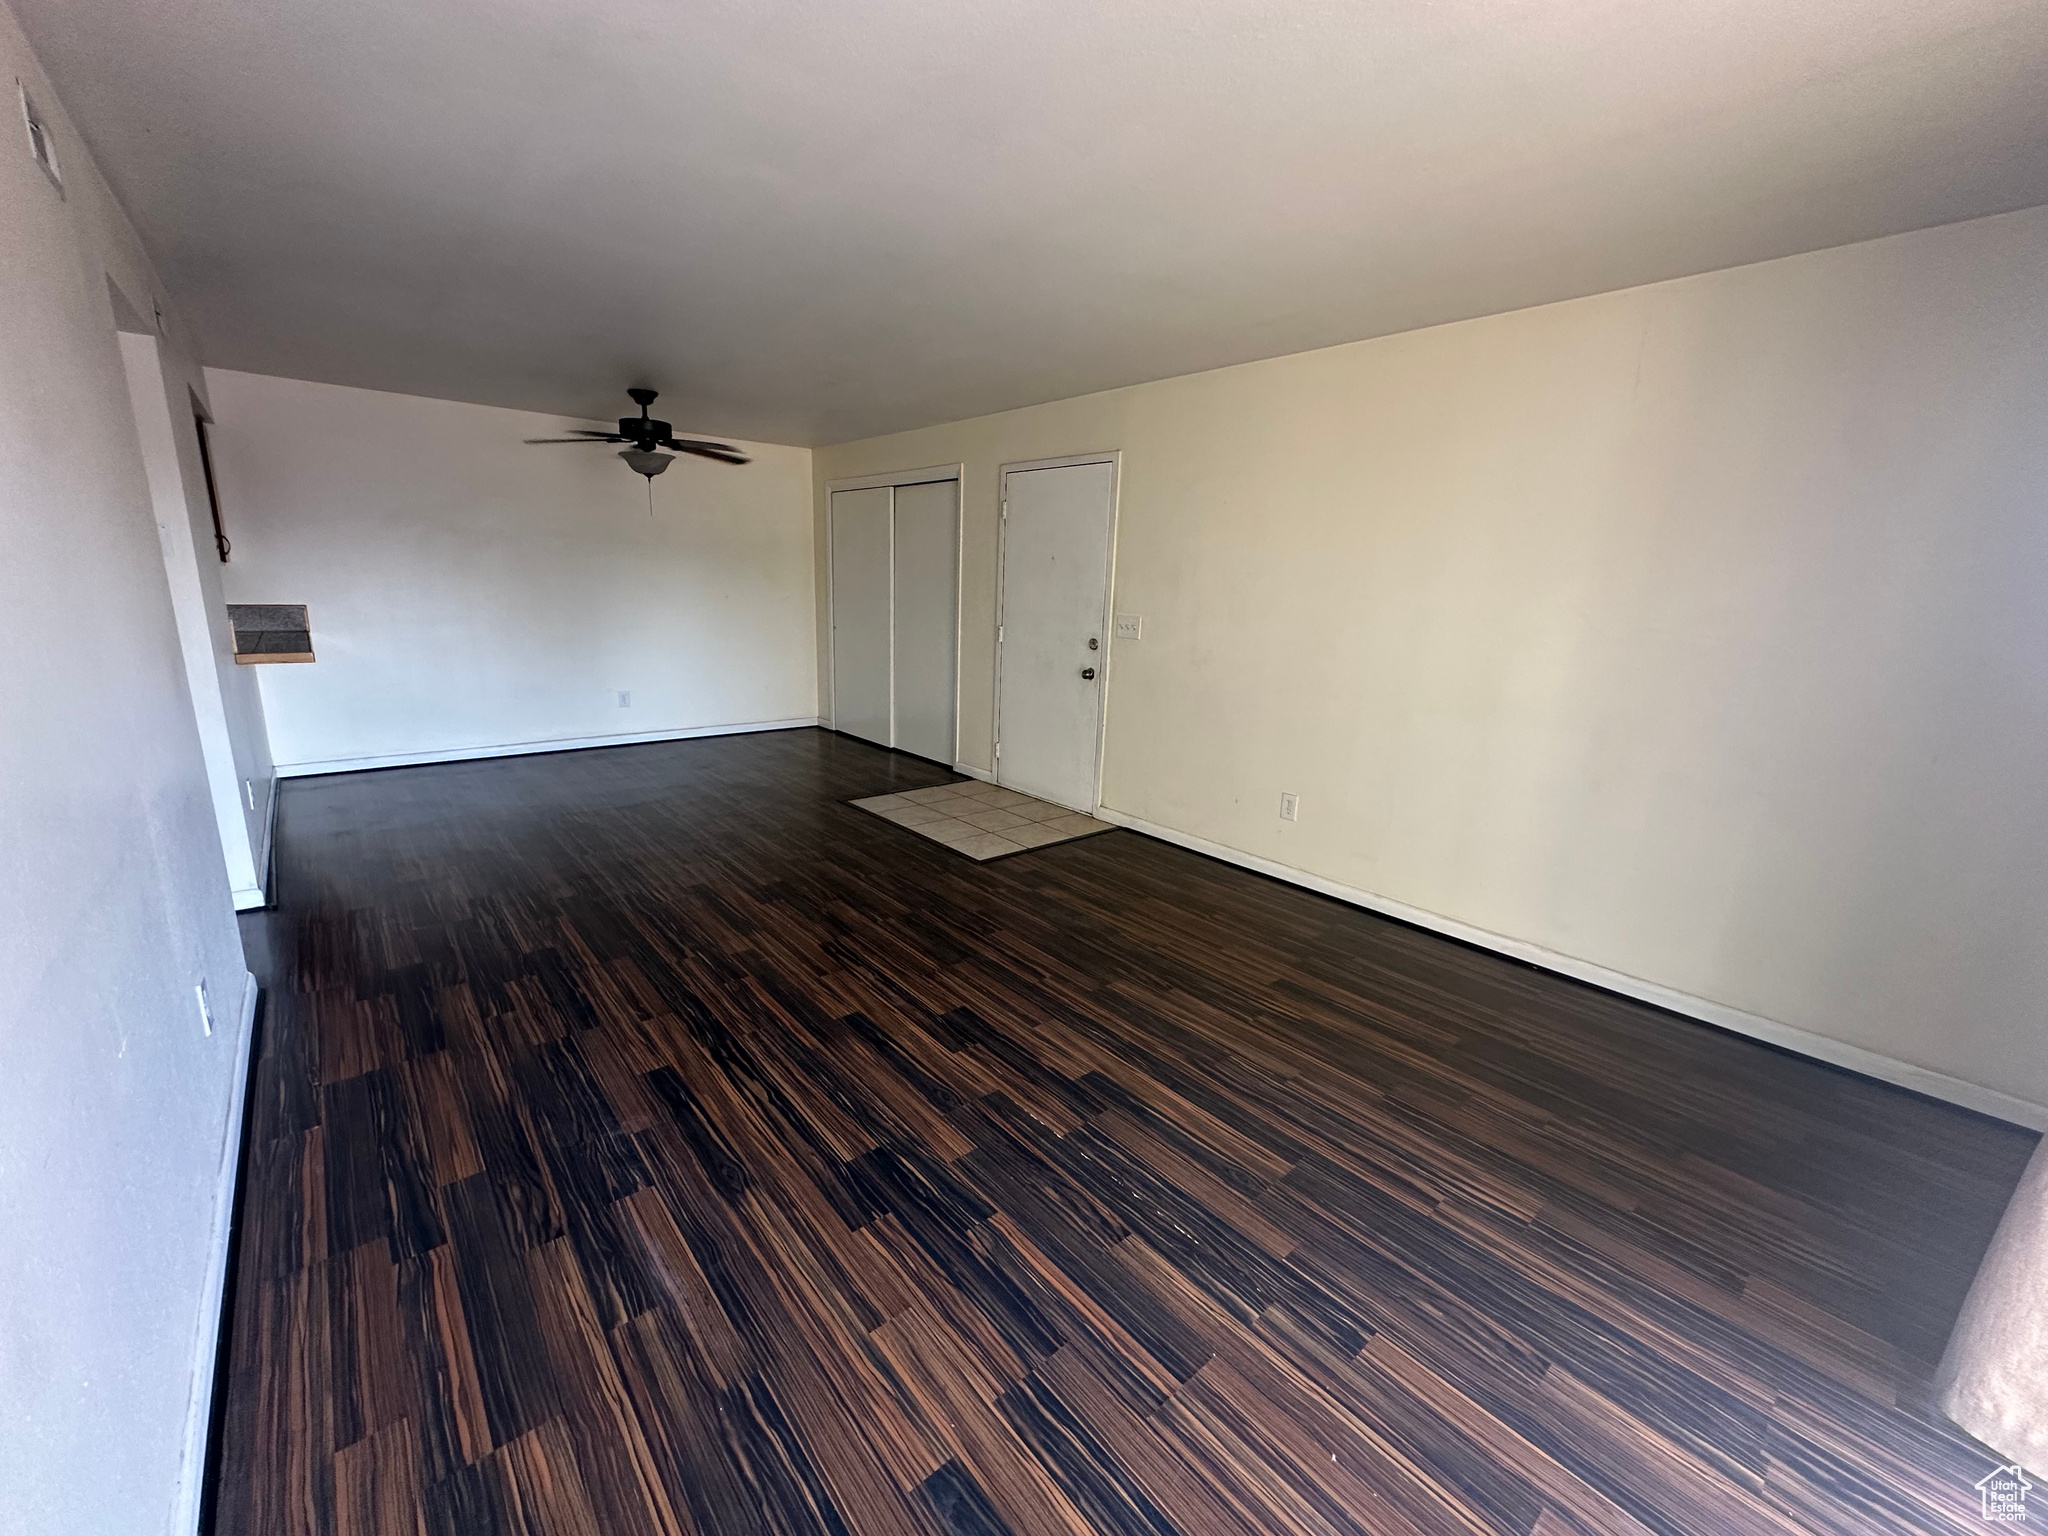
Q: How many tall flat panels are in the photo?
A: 3